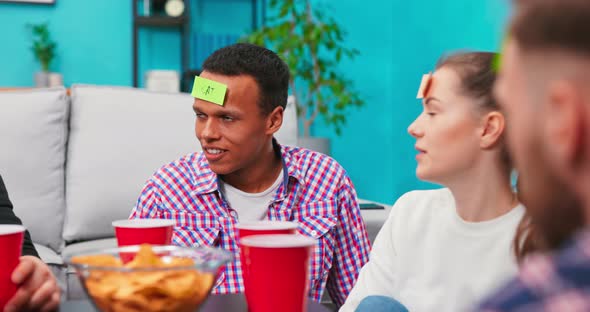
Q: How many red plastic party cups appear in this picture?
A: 4